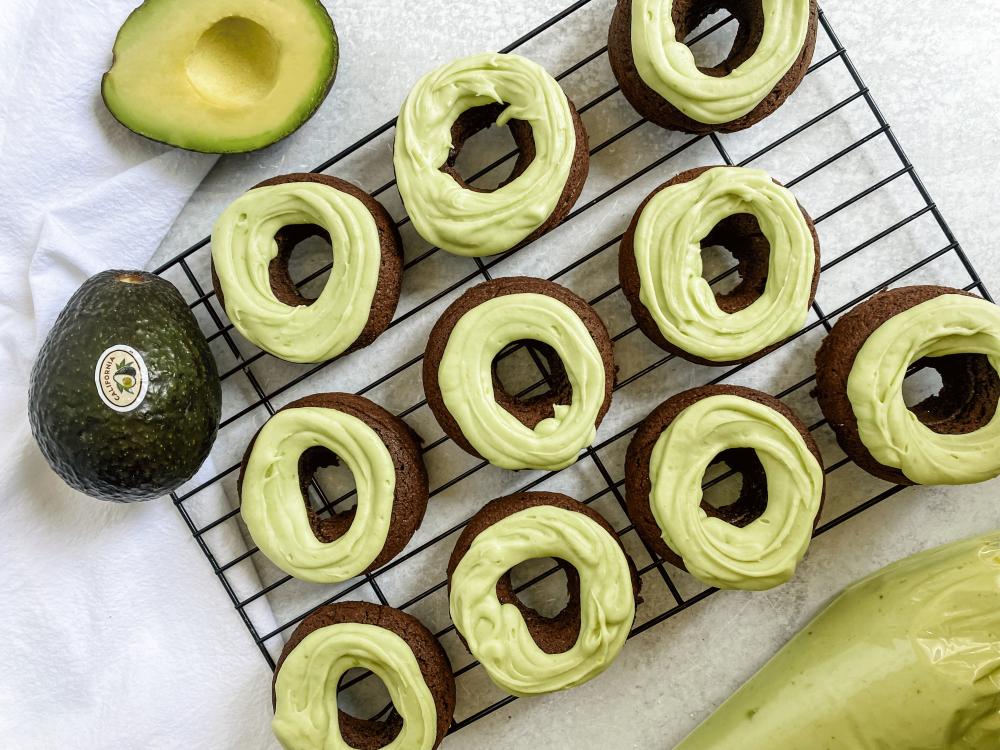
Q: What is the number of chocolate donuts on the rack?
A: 10